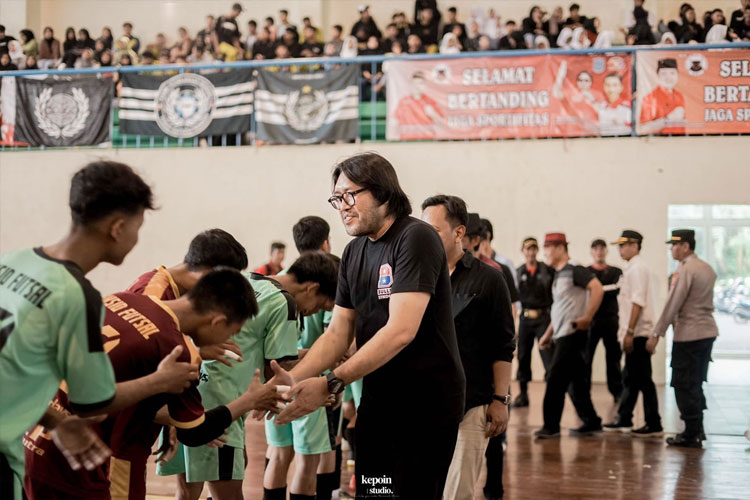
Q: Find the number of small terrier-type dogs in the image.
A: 0